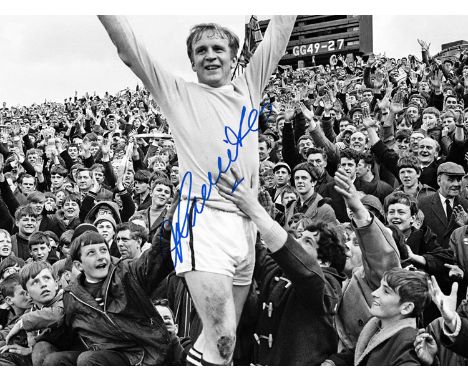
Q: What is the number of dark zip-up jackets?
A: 1